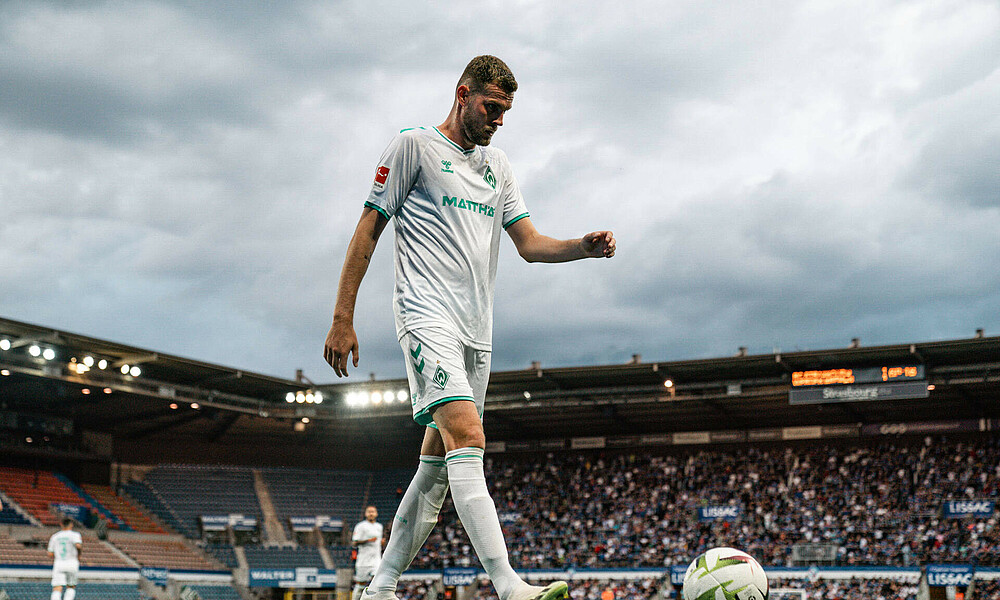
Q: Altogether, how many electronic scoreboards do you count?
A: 1